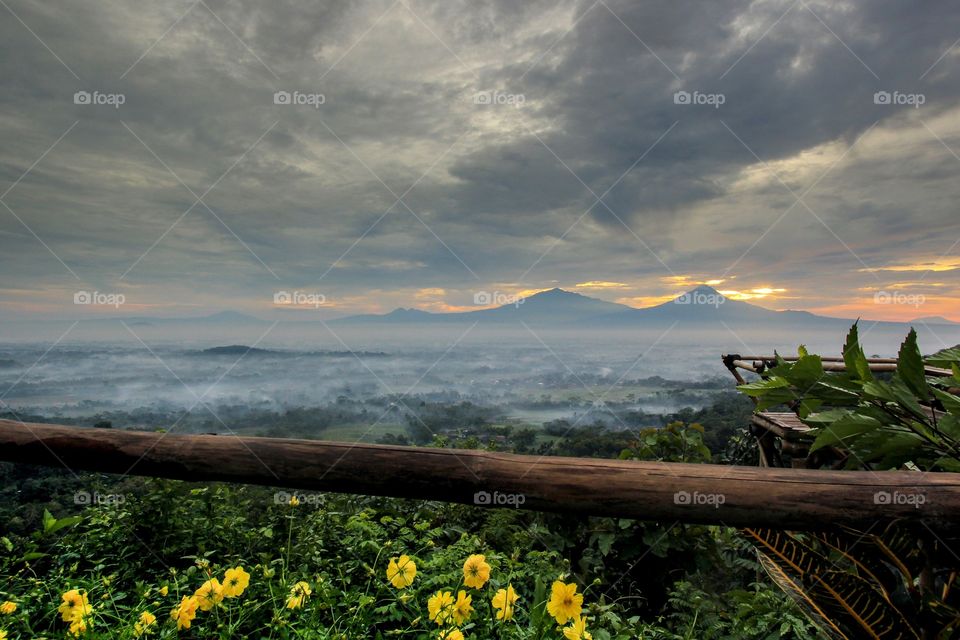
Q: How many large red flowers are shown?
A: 0